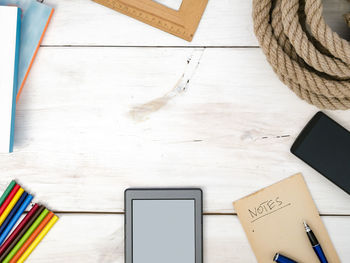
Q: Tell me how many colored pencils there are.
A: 10